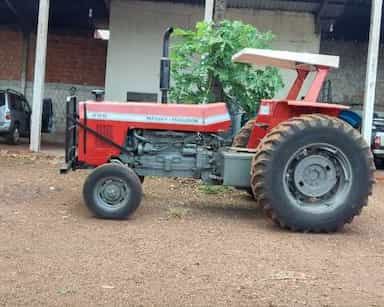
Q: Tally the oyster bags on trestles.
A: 0